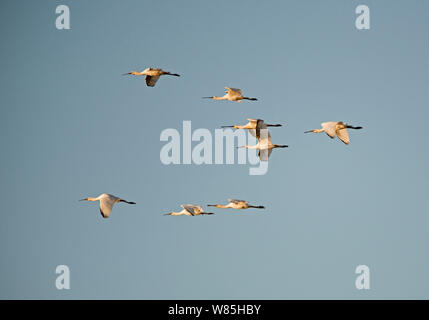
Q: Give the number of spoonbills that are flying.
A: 8